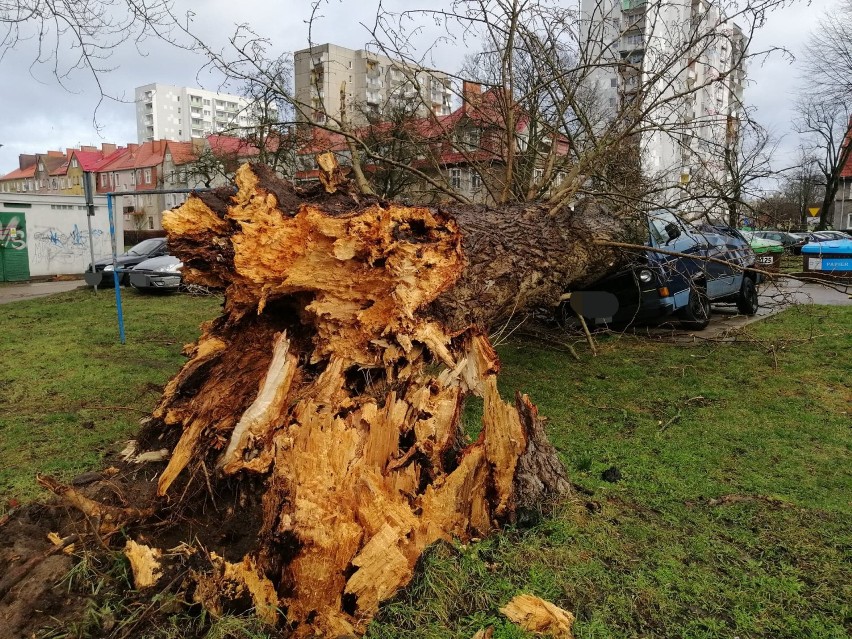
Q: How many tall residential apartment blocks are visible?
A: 3